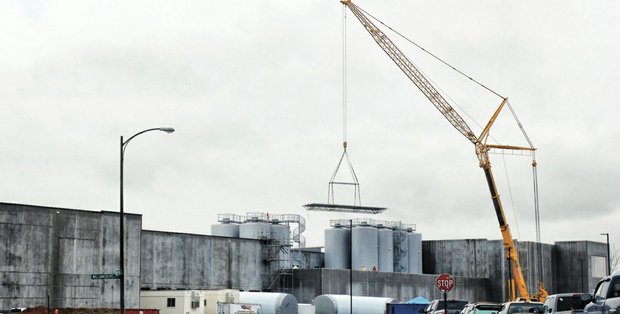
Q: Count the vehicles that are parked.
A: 5